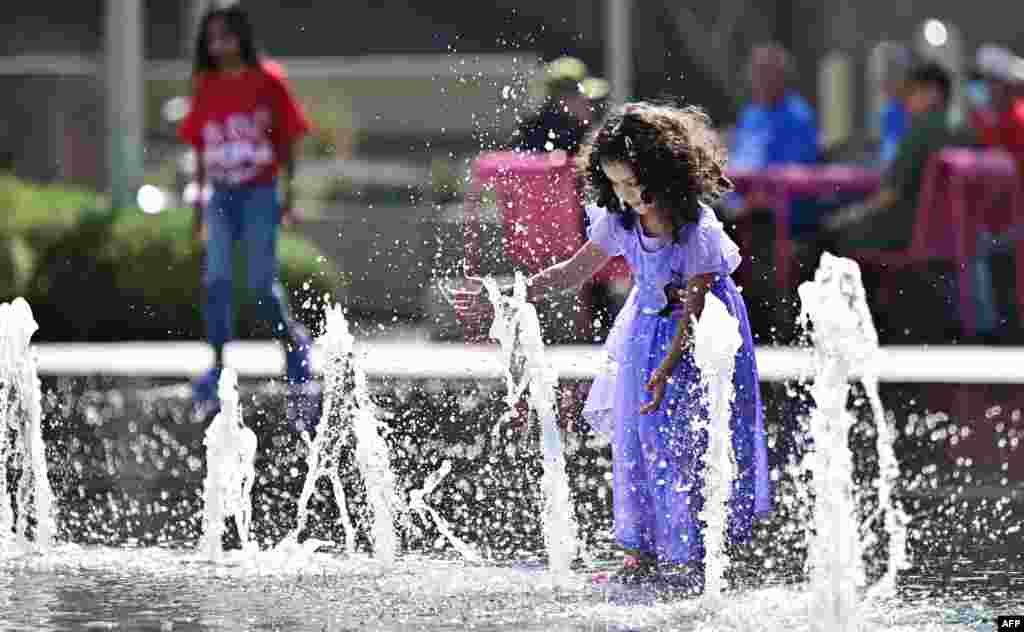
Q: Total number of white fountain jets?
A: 6